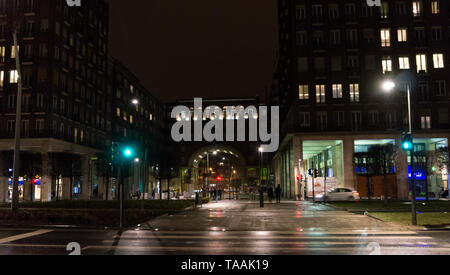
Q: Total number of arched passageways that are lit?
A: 1